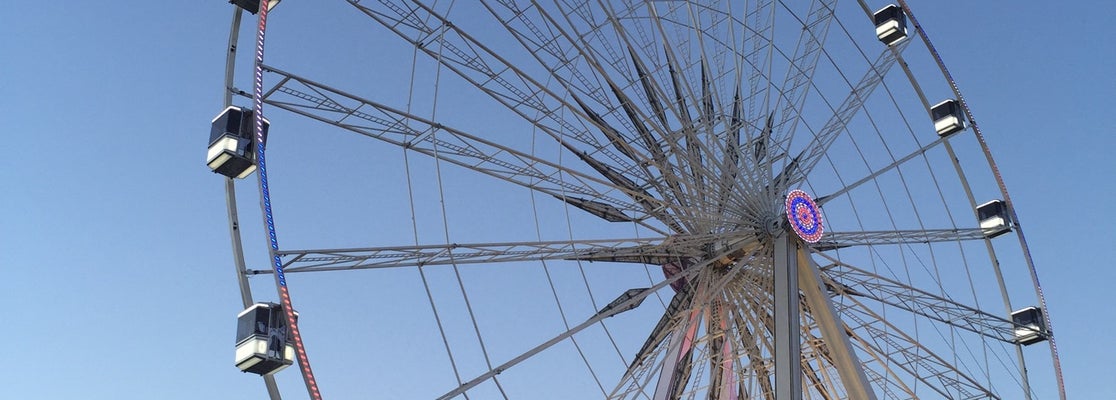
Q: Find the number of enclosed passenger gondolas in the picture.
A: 7